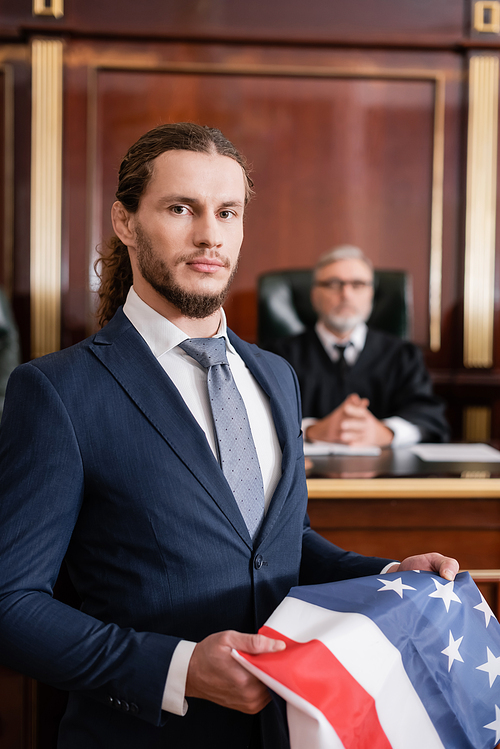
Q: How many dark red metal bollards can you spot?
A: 0